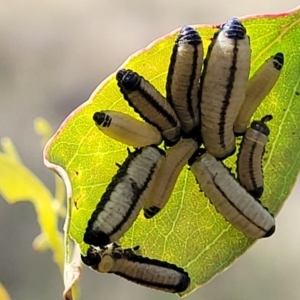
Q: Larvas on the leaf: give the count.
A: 10